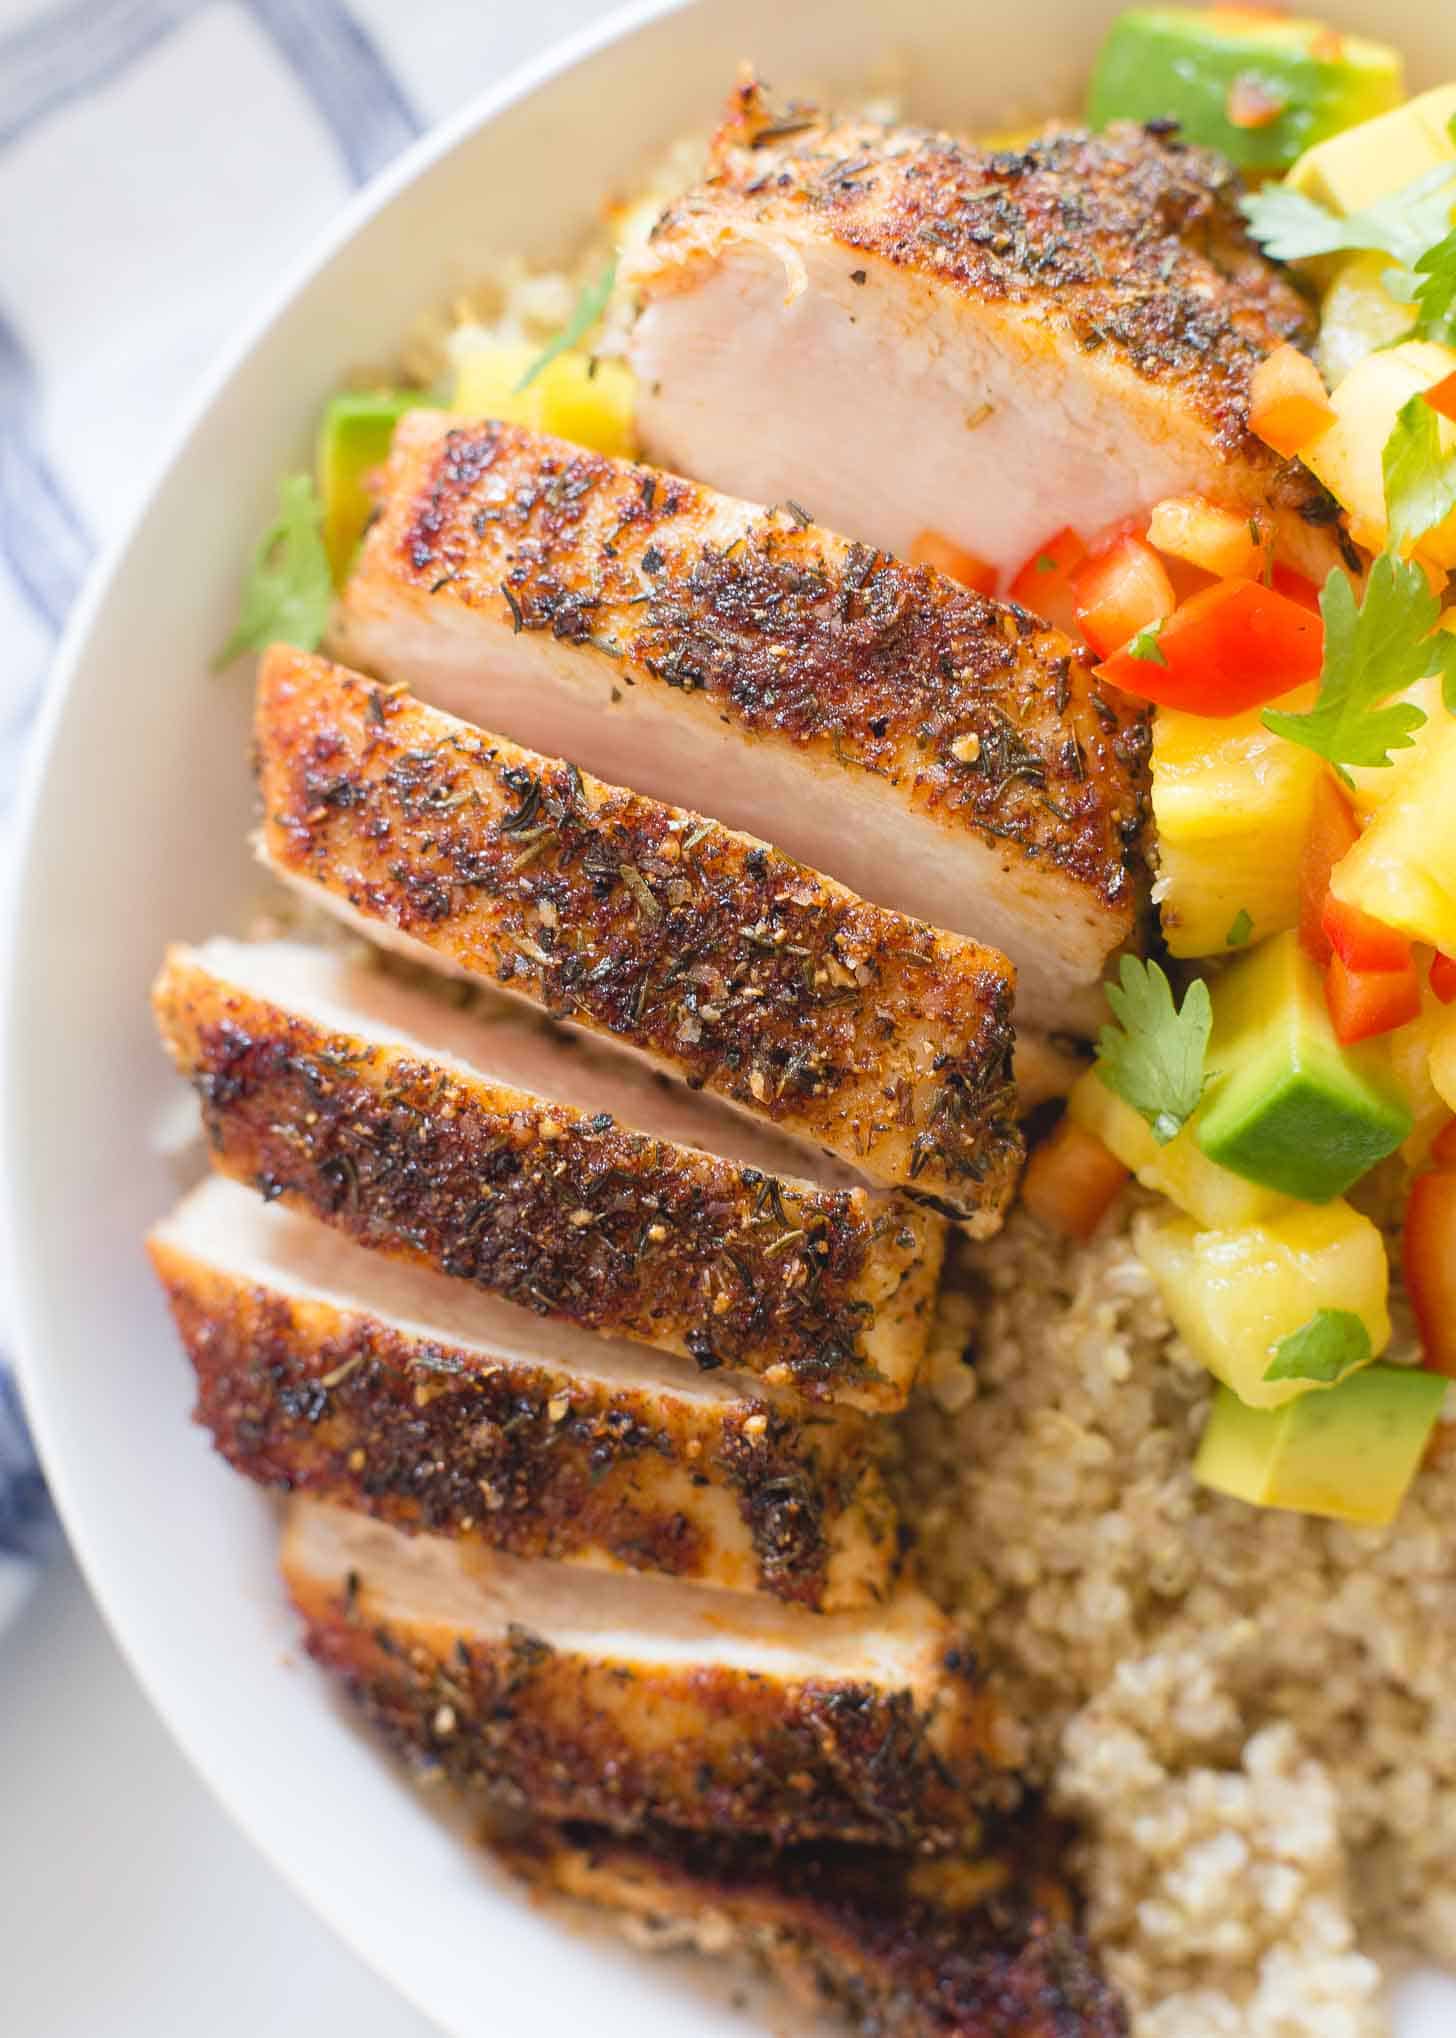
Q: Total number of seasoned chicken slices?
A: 7